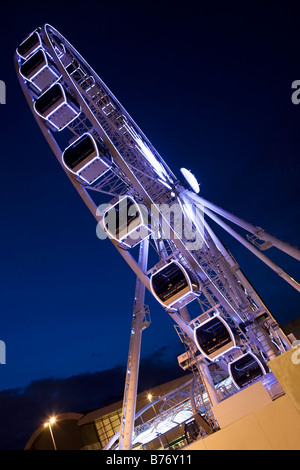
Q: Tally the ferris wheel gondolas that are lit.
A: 8